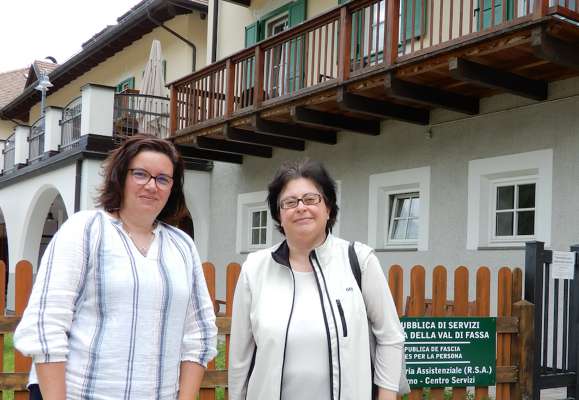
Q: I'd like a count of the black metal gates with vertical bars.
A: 1